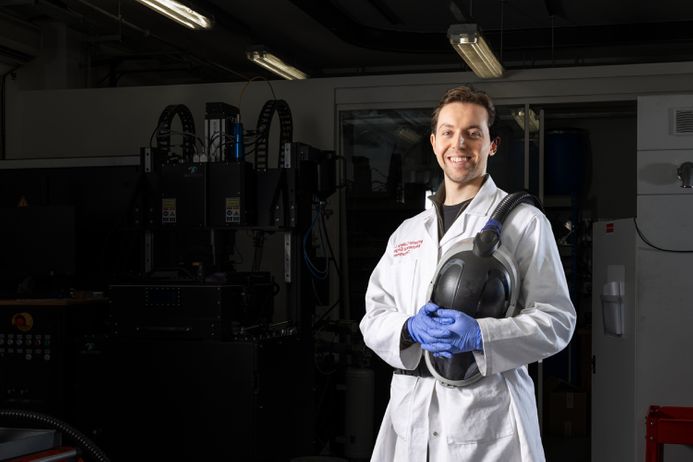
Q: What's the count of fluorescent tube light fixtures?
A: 3